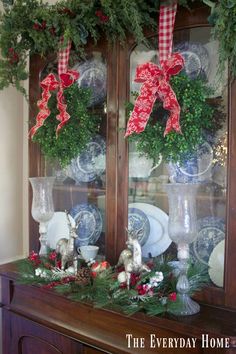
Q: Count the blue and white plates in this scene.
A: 7